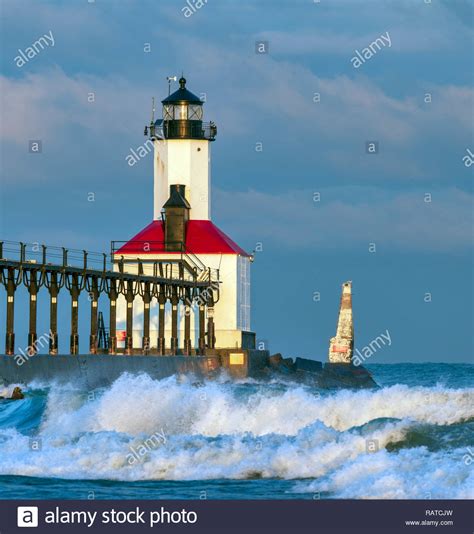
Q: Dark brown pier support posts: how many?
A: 13